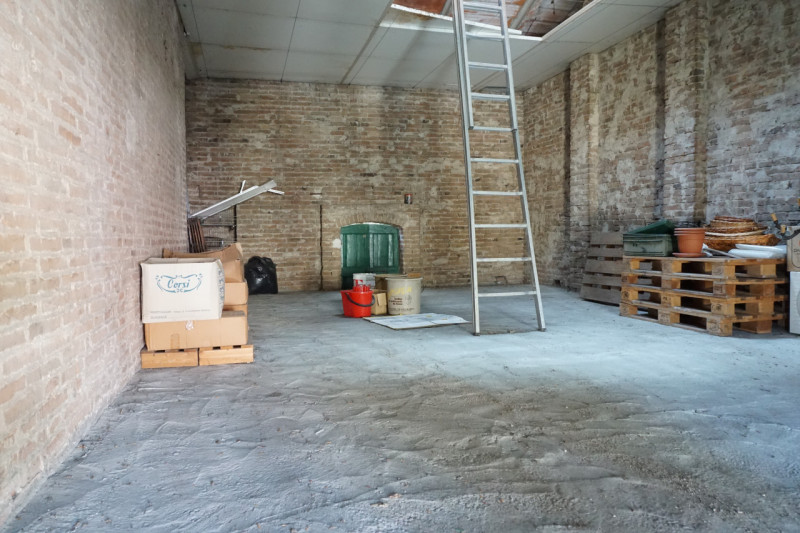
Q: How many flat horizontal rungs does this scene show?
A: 10